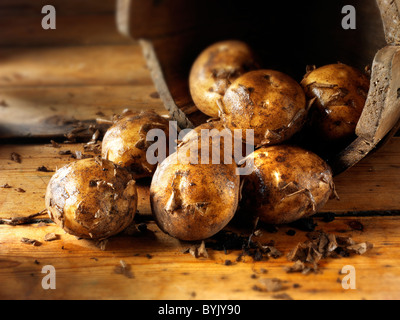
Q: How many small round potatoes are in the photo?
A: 8